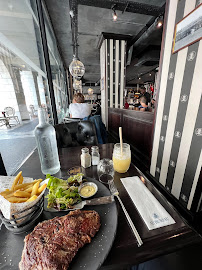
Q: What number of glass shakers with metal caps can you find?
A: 2